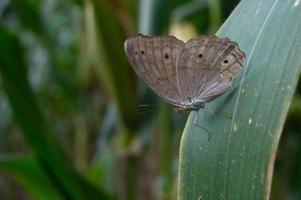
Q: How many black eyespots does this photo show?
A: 5